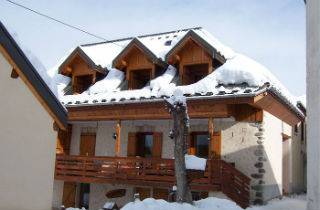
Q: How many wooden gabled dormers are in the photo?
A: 3